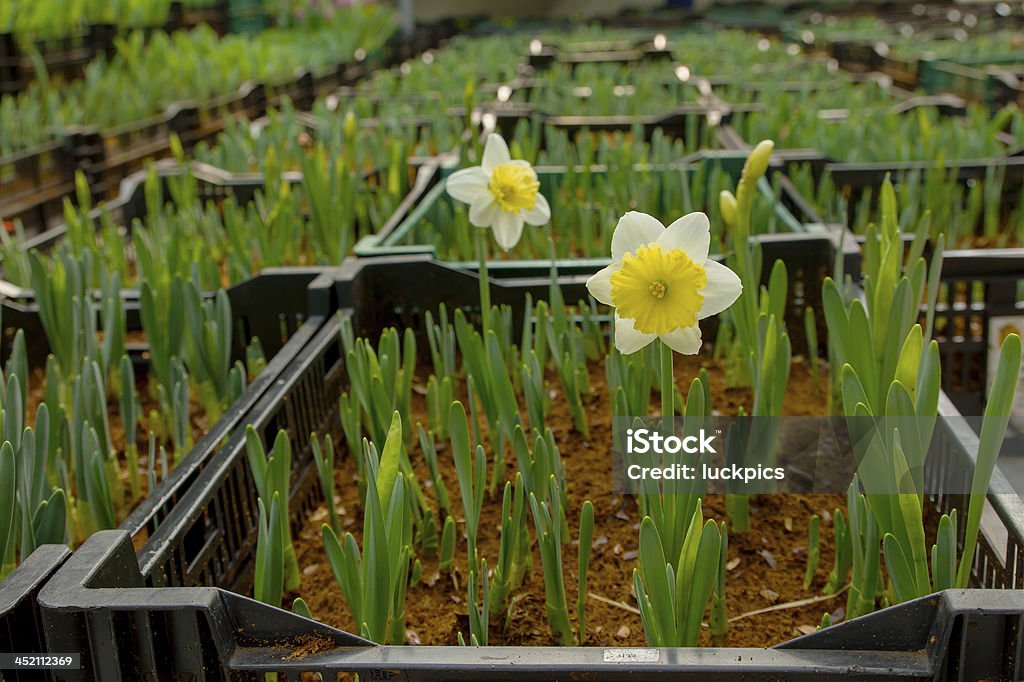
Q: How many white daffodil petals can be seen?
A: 12